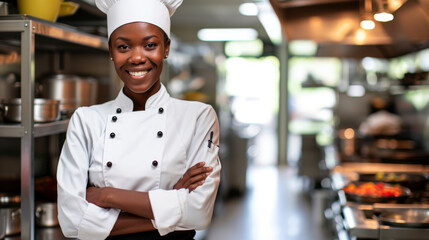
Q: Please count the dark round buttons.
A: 7